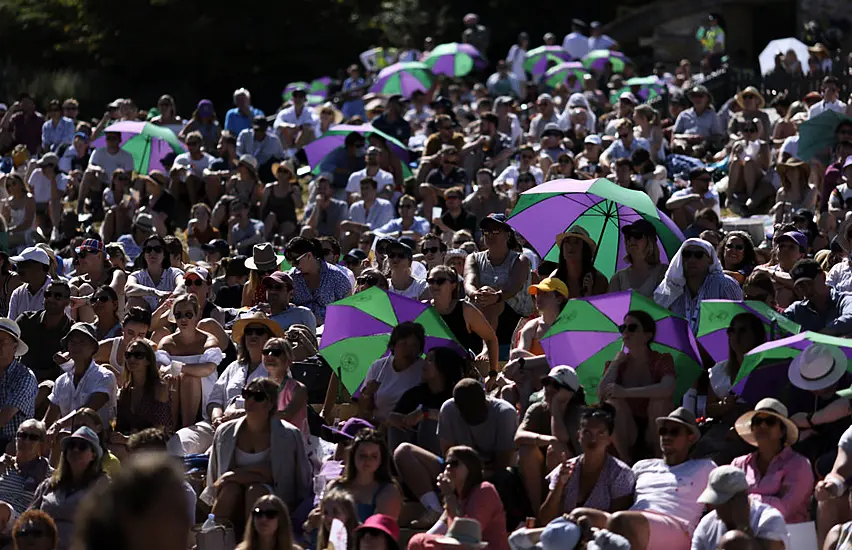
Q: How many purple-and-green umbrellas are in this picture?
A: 15